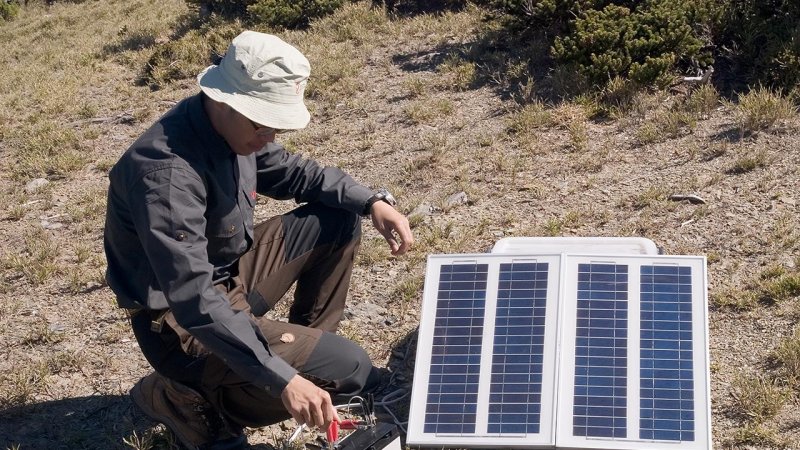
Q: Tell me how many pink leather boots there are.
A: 0